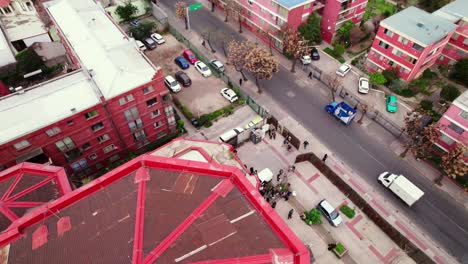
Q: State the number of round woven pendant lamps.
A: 0